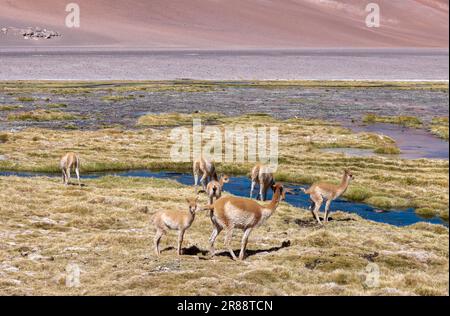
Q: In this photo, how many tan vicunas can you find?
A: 7